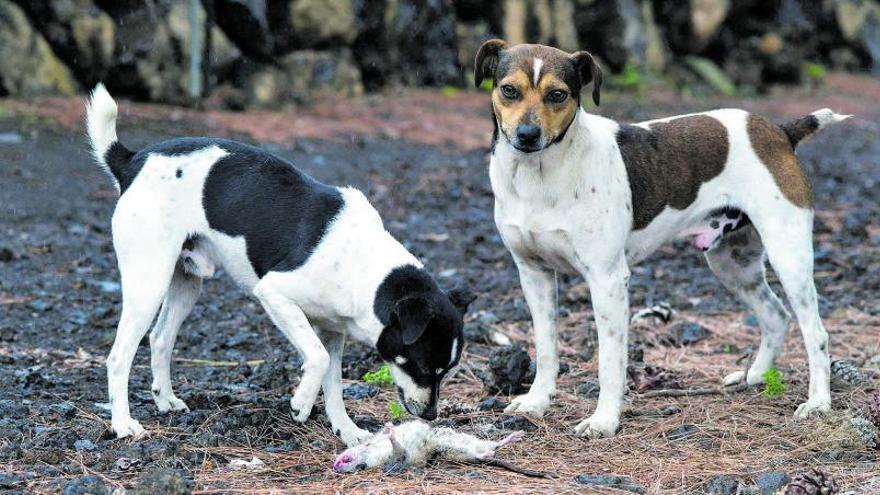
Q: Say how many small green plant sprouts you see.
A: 3